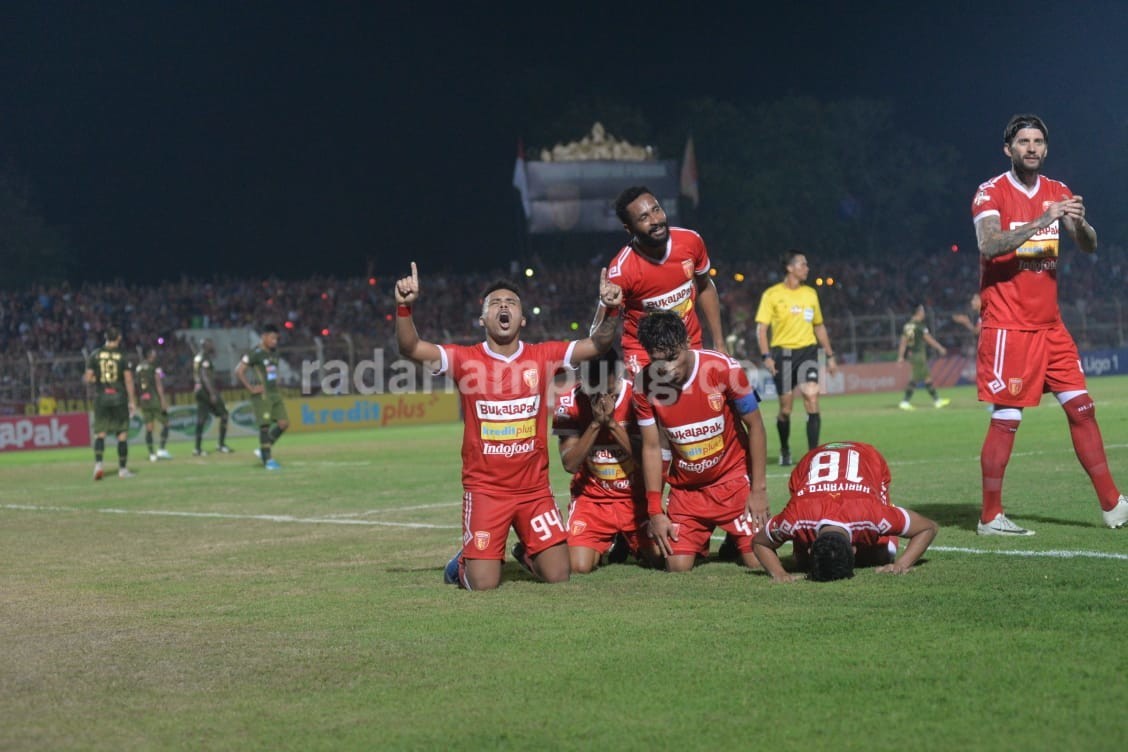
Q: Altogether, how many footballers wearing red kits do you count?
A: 6